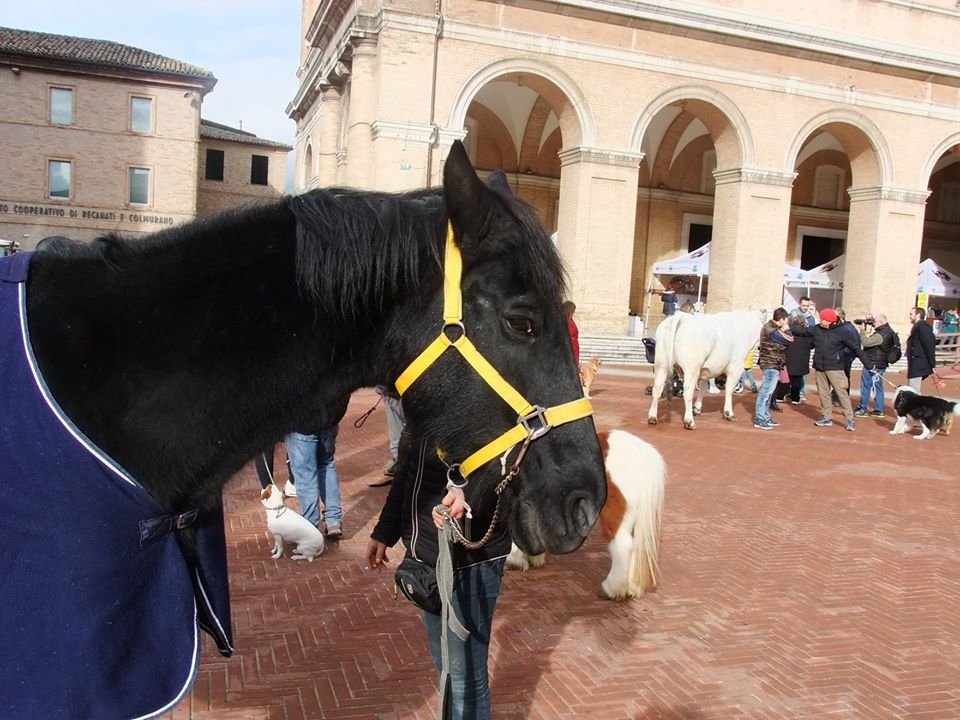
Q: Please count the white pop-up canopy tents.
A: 3